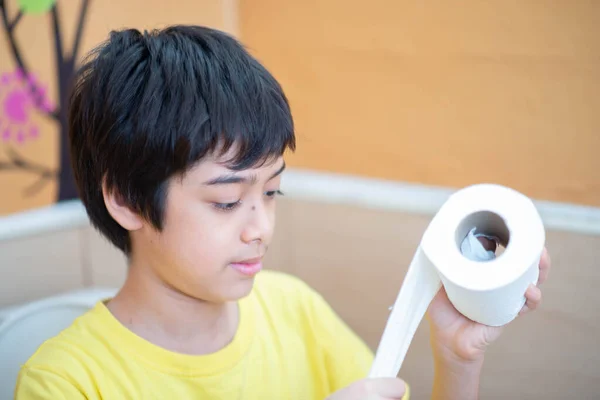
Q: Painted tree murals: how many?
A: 1